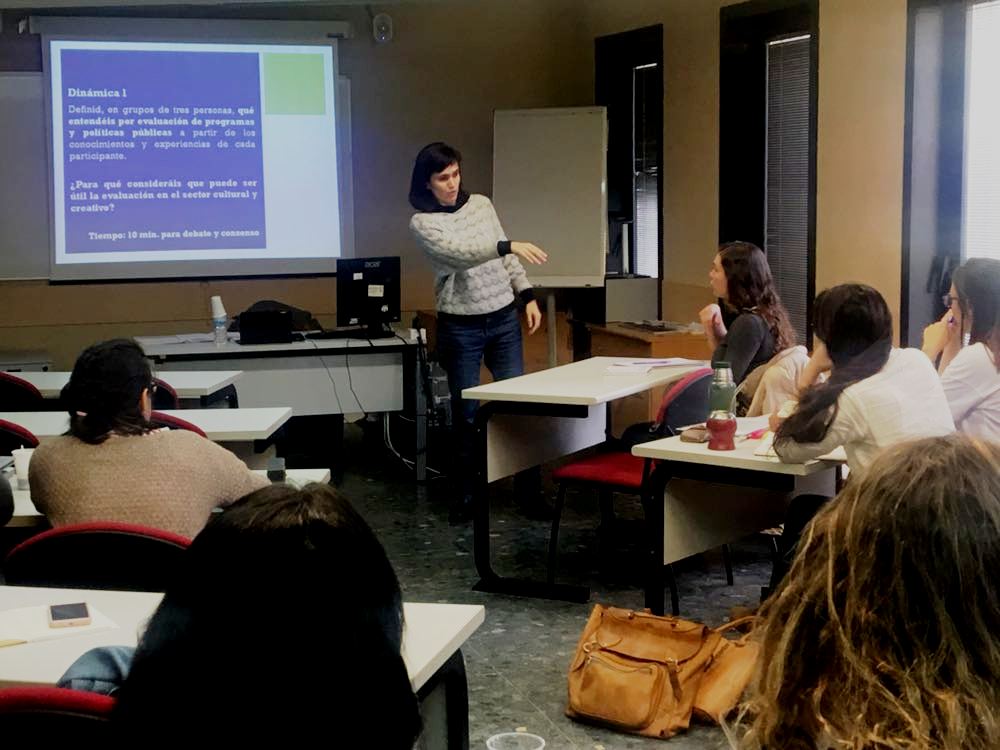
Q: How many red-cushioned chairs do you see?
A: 7